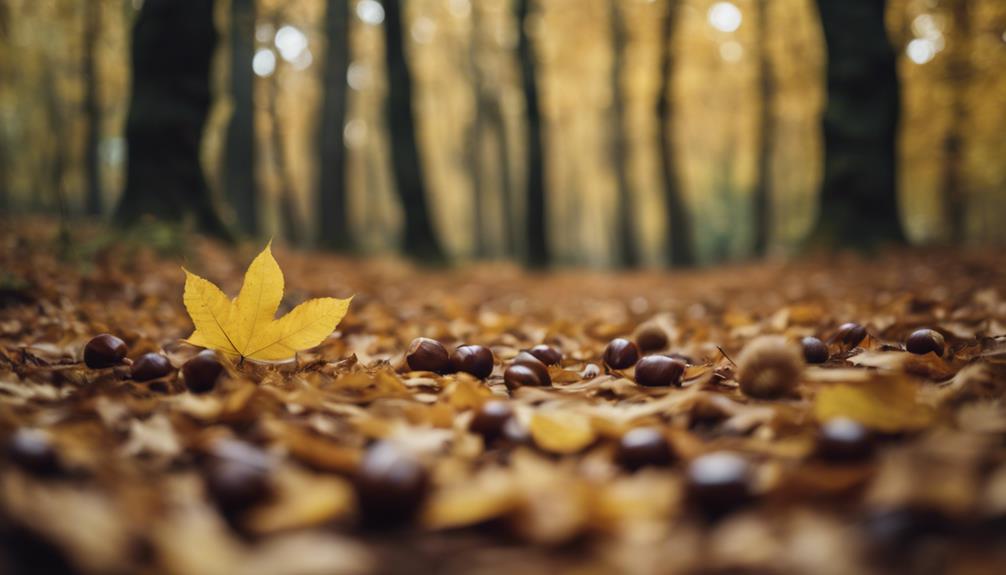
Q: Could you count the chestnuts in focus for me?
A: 12